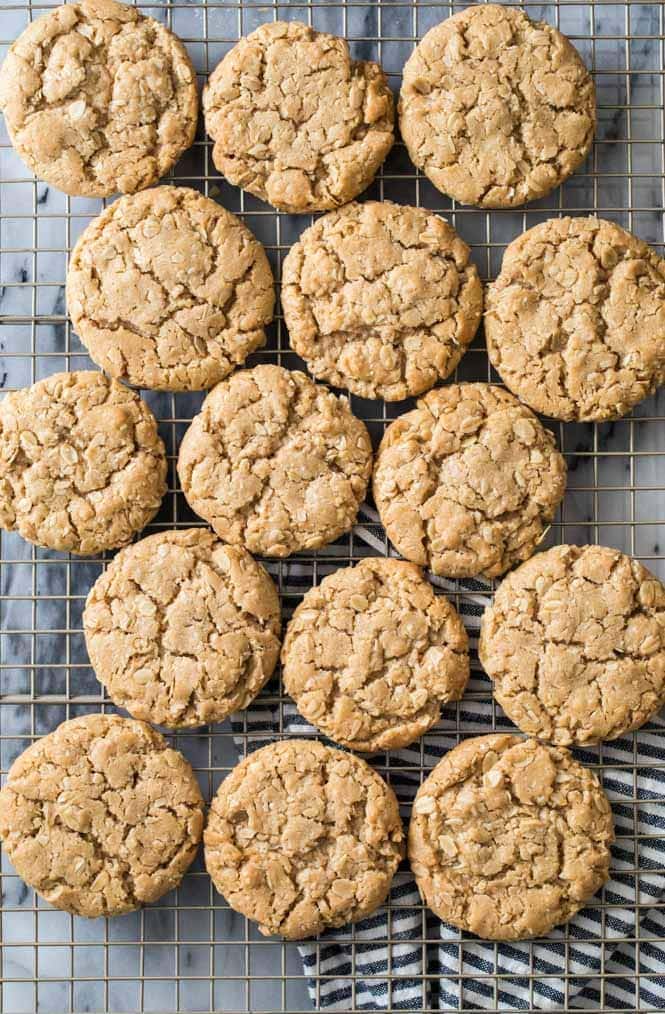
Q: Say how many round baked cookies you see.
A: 15